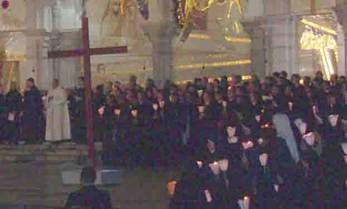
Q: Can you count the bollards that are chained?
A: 0